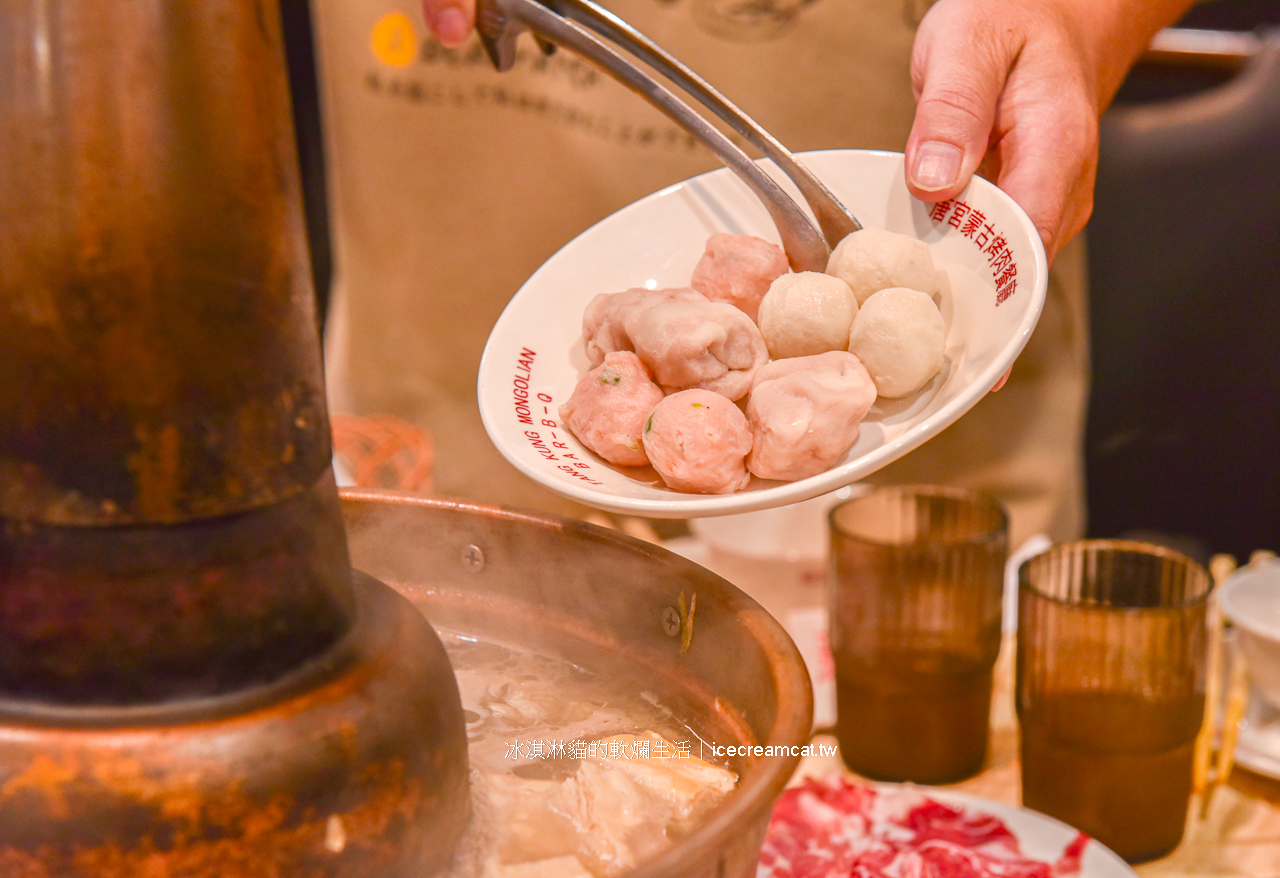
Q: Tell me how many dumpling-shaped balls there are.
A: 3